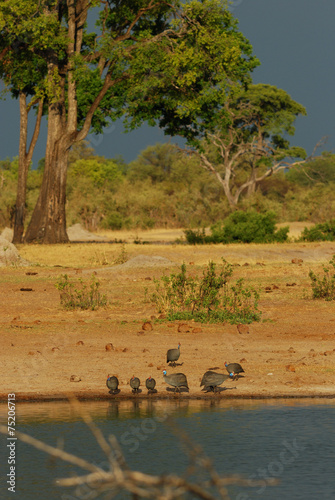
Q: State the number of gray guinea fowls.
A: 7